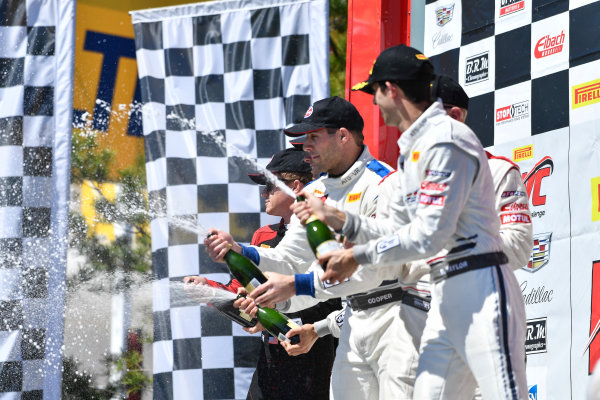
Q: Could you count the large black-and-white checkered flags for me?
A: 2